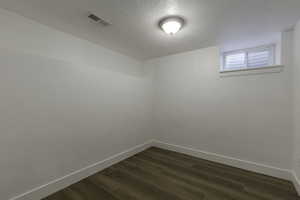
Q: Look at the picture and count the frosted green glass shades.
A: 0